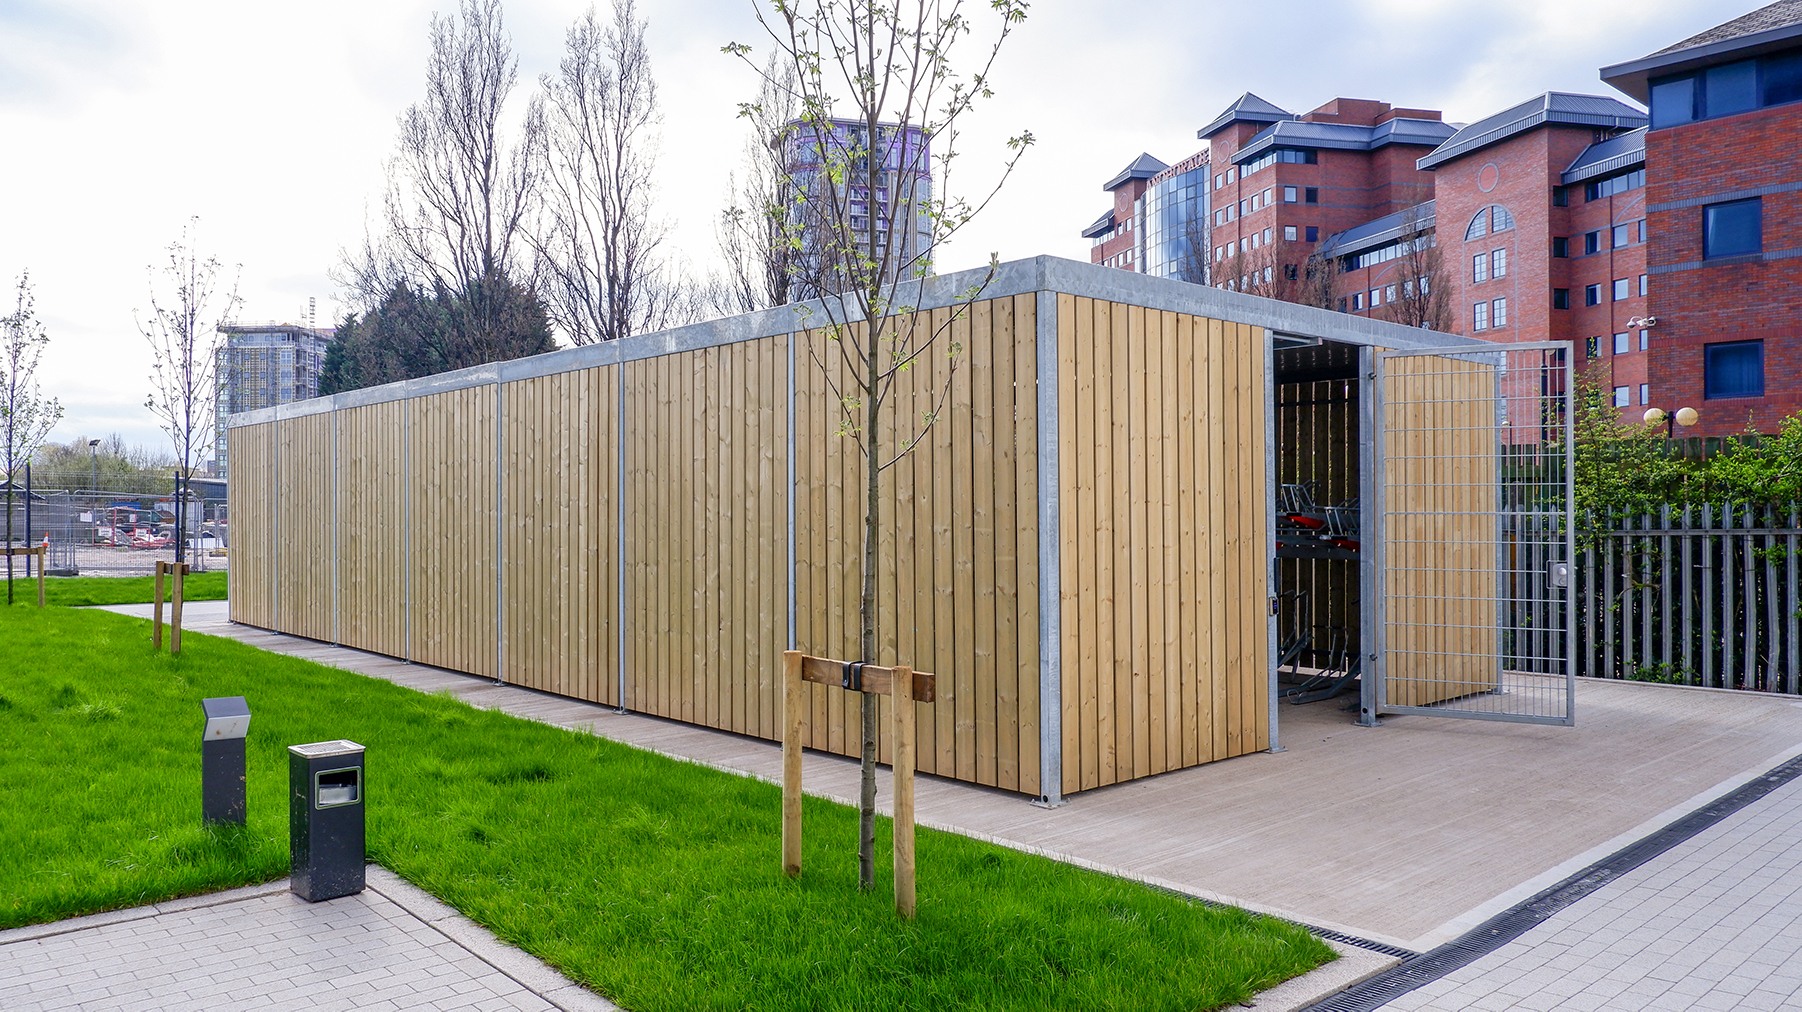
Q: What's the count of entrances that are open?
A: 1